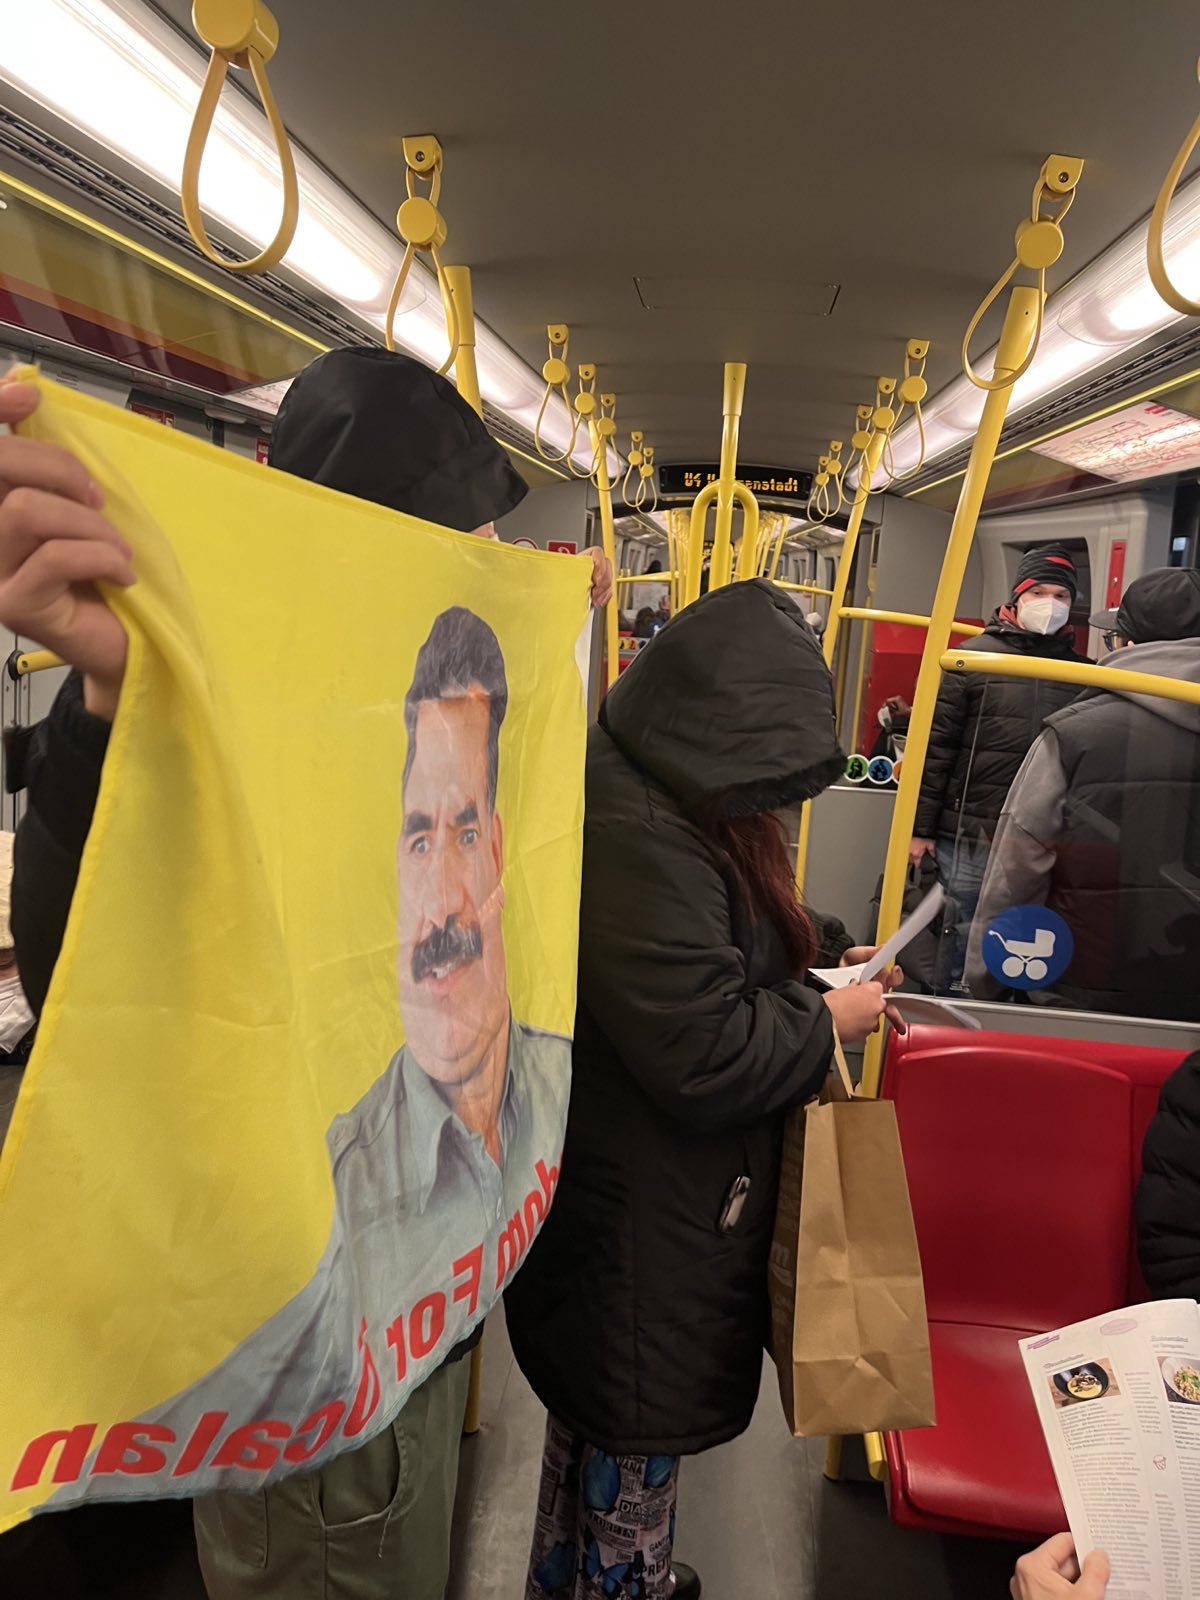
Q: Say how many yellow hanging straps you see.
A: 14